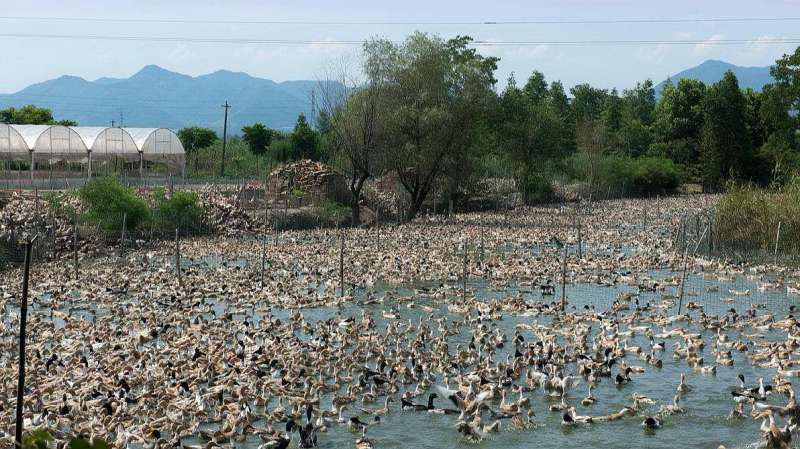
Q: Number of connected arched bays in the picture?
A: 4